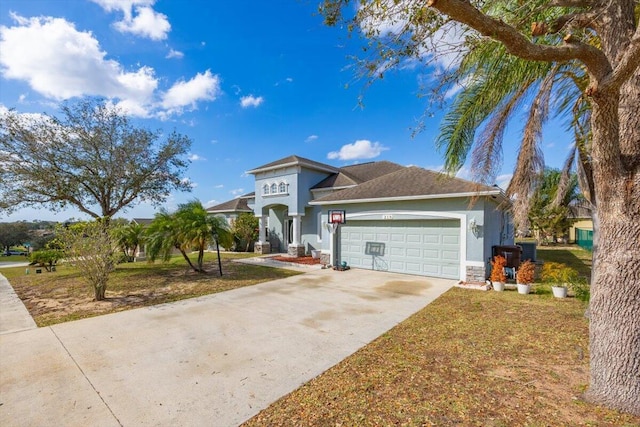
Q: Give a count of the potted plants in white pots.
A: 3